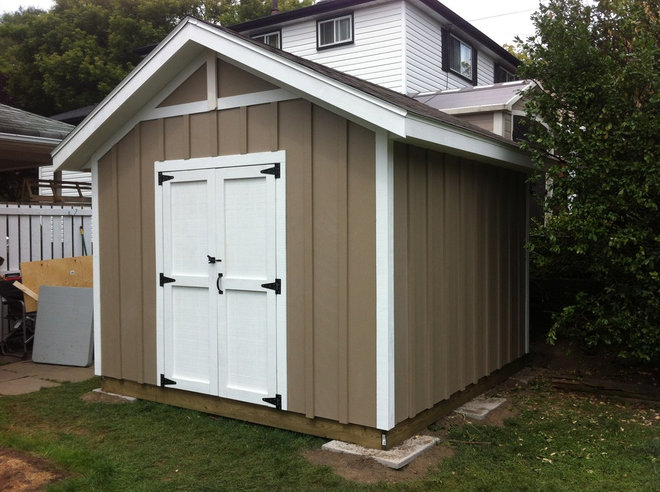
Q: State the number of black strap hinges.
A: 6